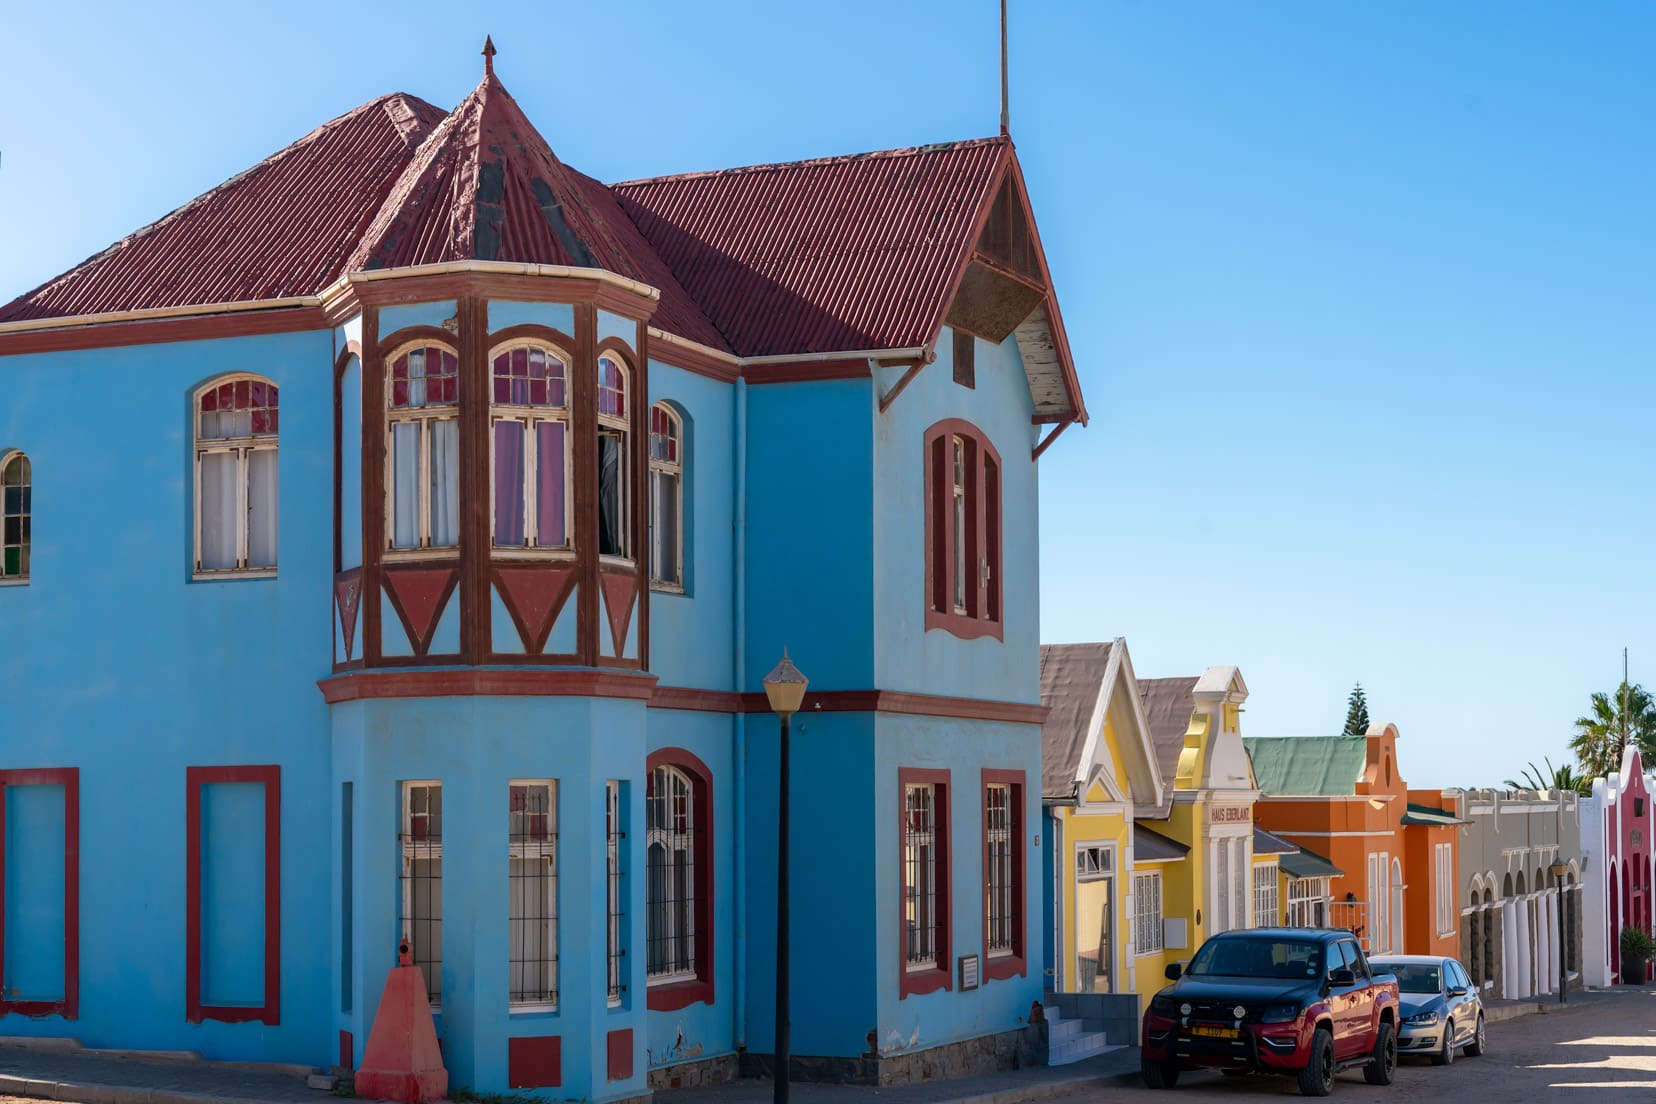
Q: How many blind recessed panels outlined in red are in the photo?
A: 2